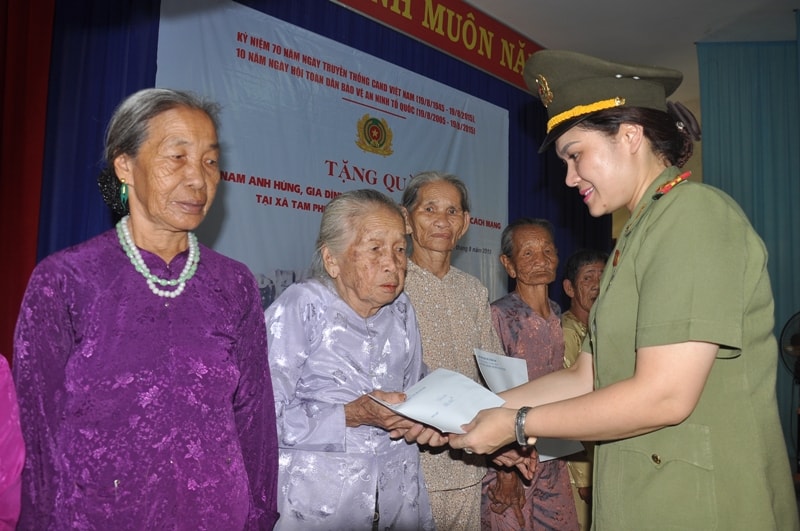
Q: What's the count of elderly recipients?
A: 5